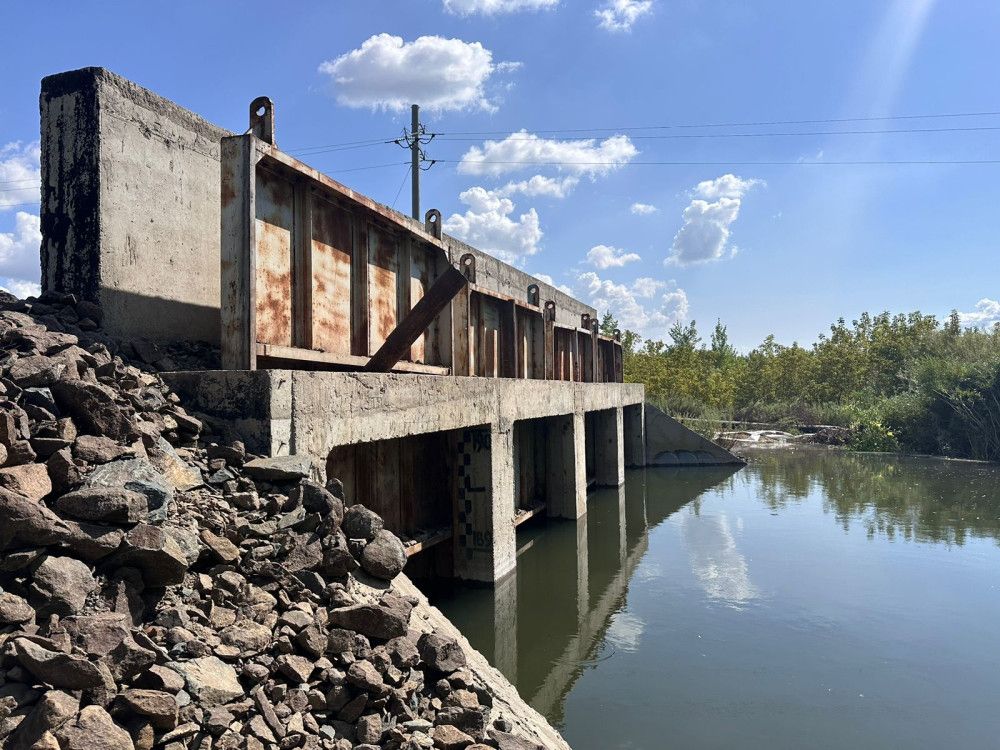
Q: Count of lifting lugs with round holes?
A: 8